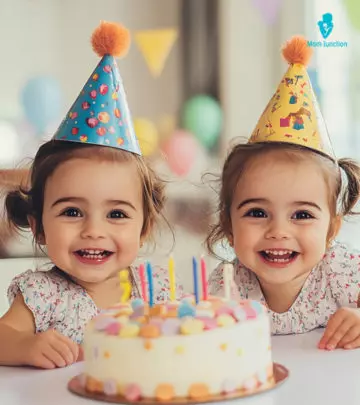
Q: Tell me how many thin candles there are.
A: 5